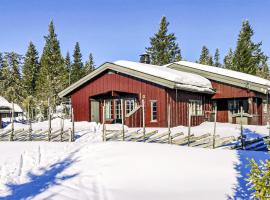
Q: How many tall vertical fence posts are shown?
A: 12